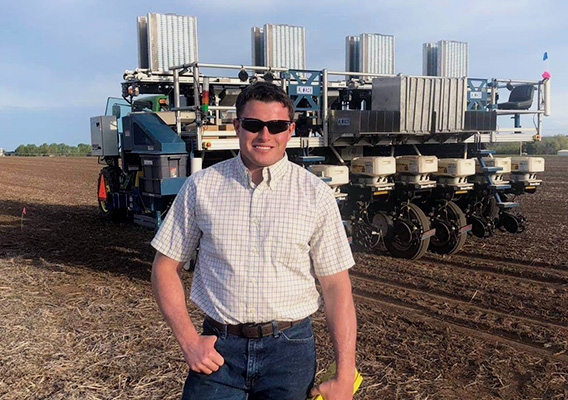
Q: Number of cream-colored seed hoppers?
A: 6